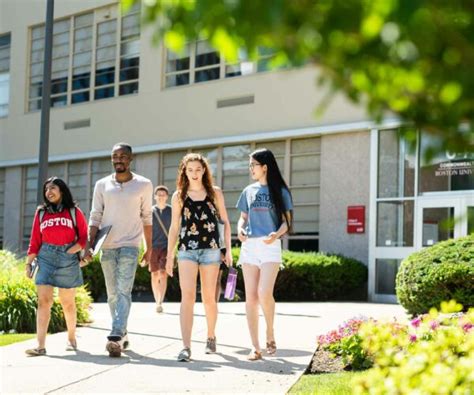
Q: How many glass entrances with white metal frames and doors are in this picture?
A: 1